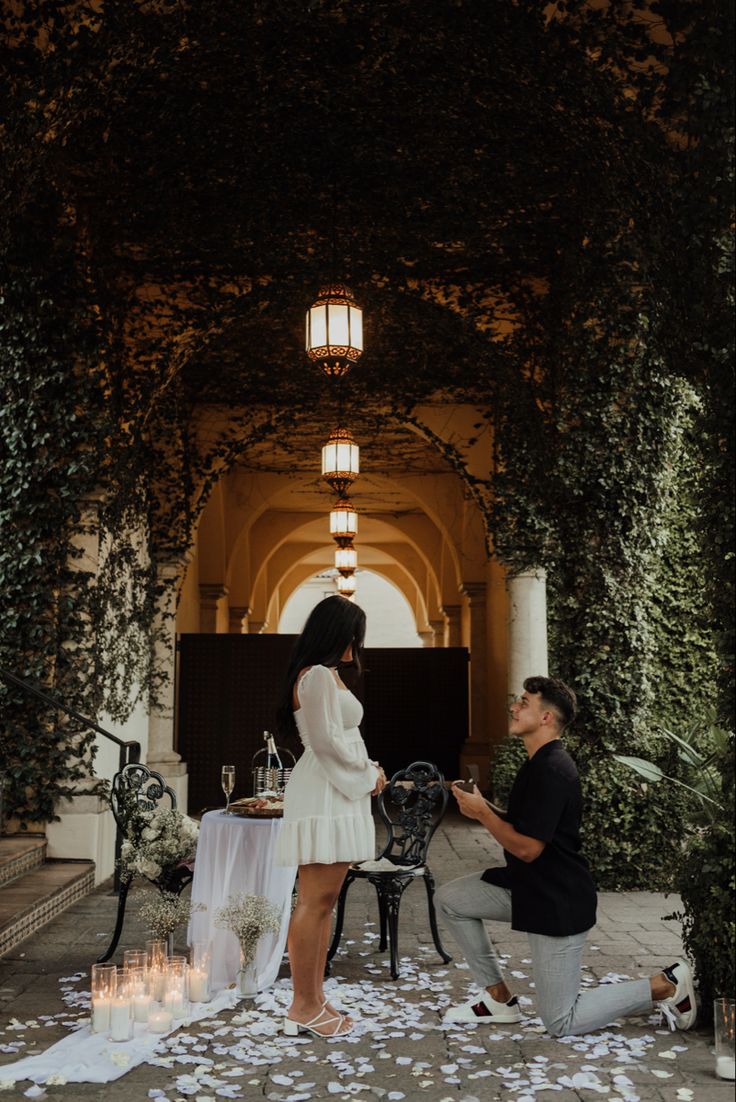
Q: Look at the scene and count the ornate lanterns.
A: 5